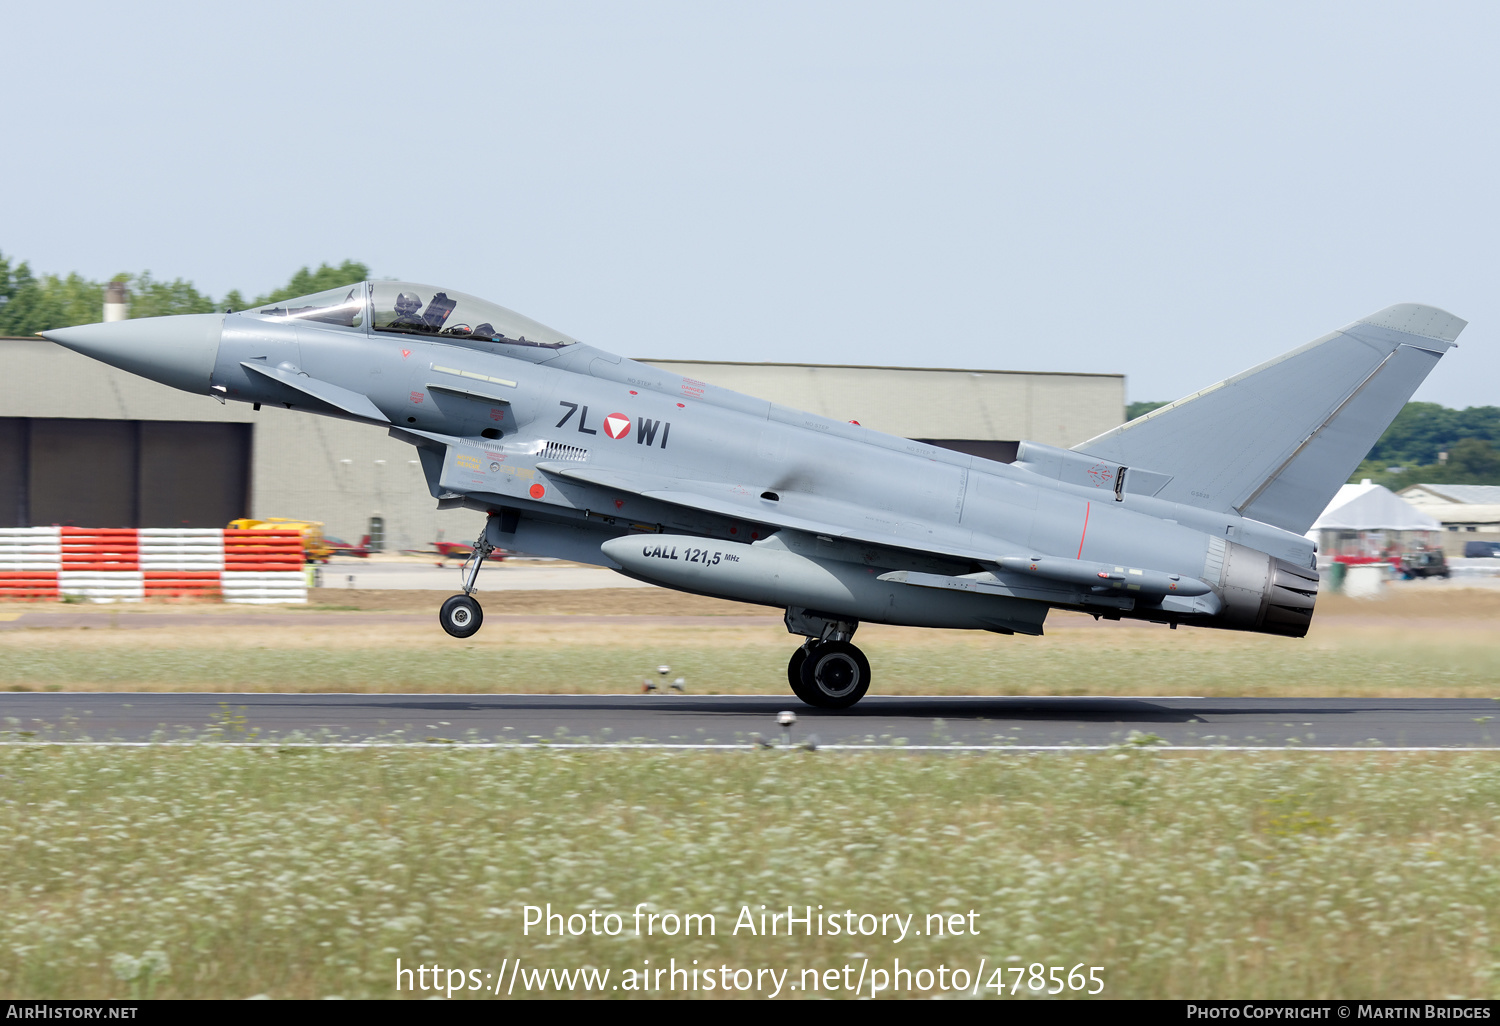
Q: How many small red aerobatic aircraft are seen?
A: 2